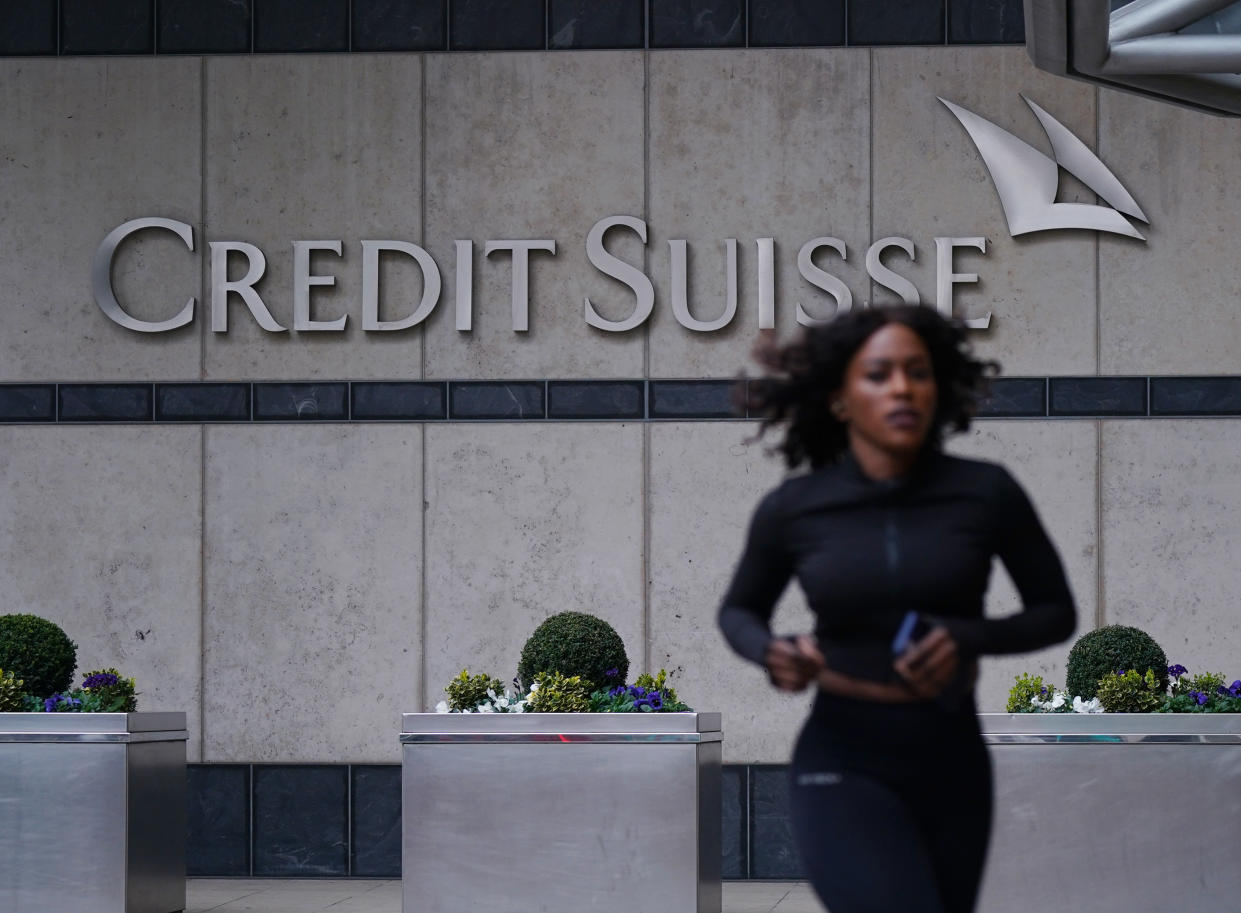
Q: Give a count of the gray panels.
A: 12